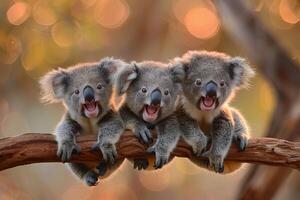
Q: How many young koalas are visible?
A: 3